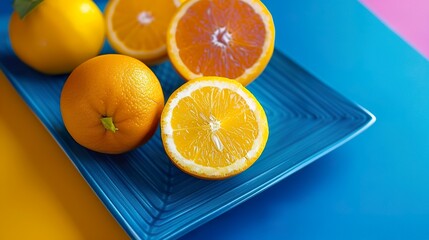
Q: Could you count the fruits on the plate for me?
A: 5